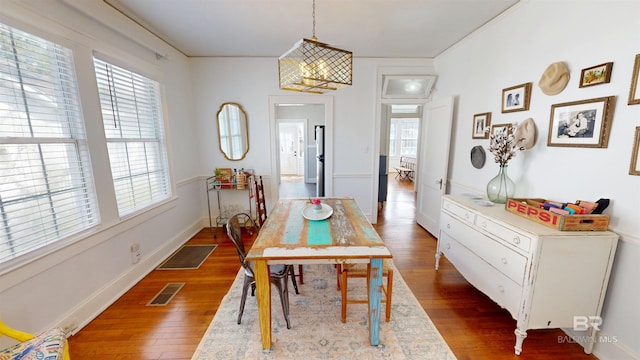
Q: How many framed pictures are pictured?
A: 7